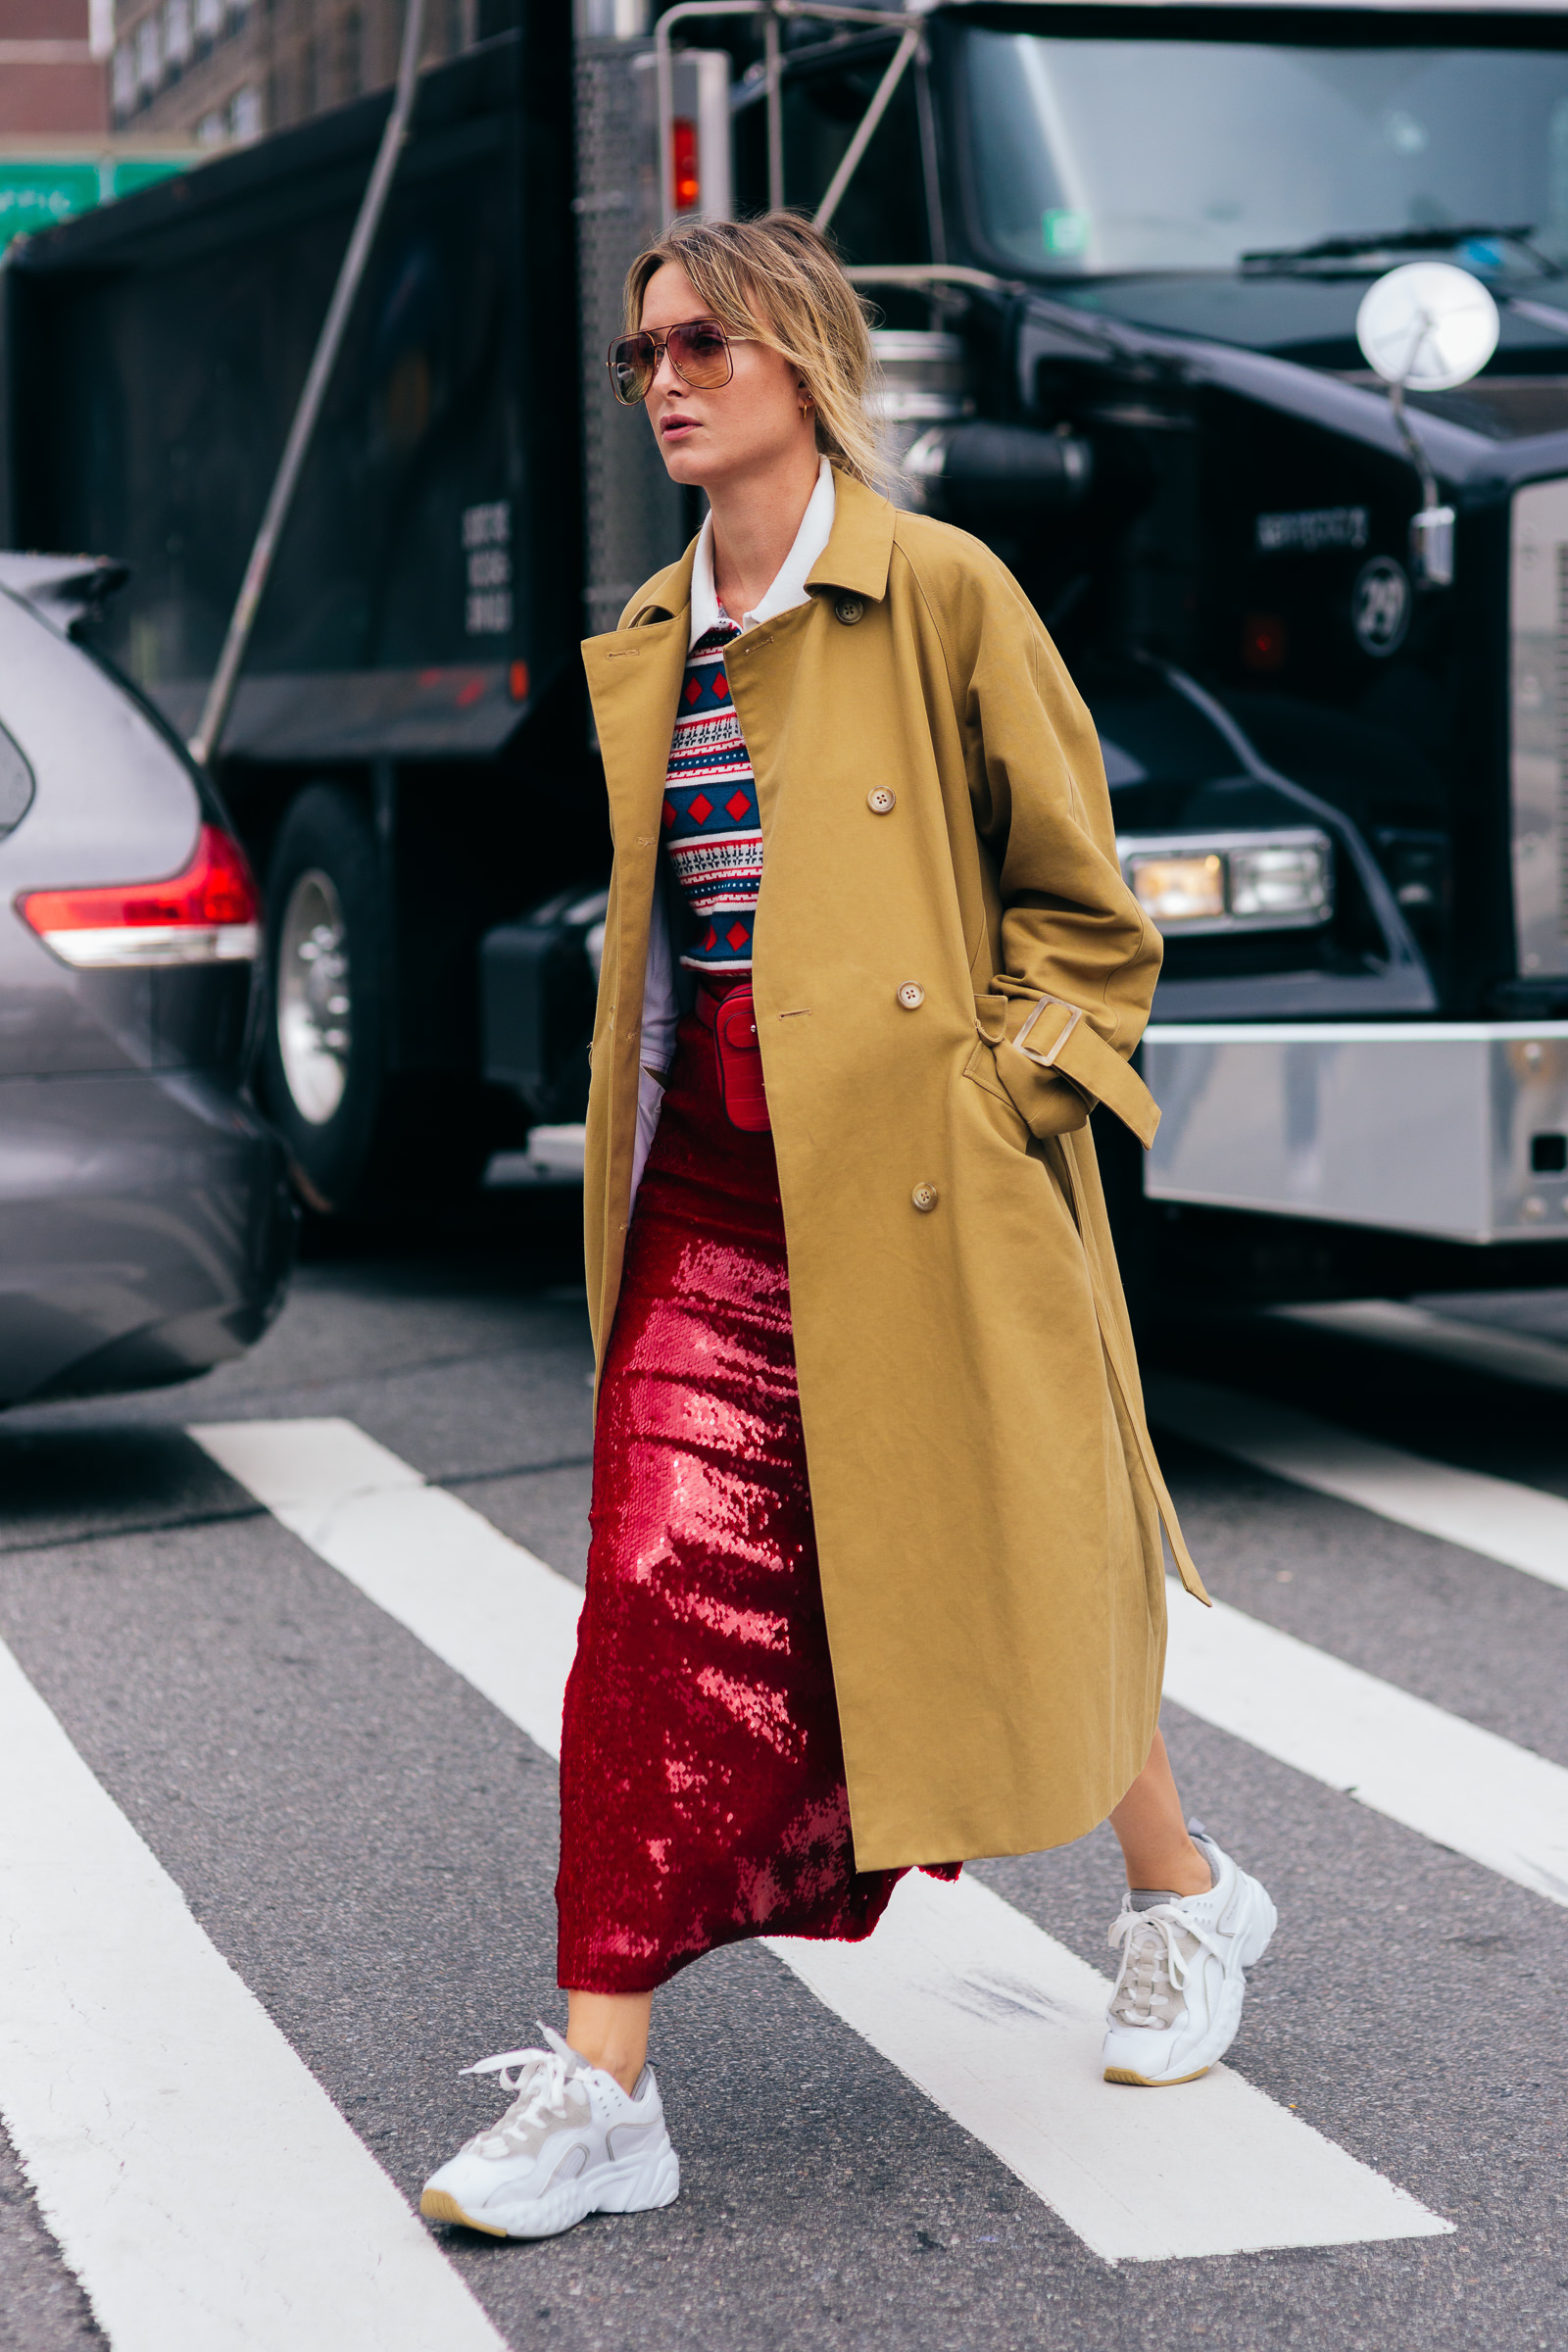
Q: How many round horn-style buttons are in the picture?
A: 4